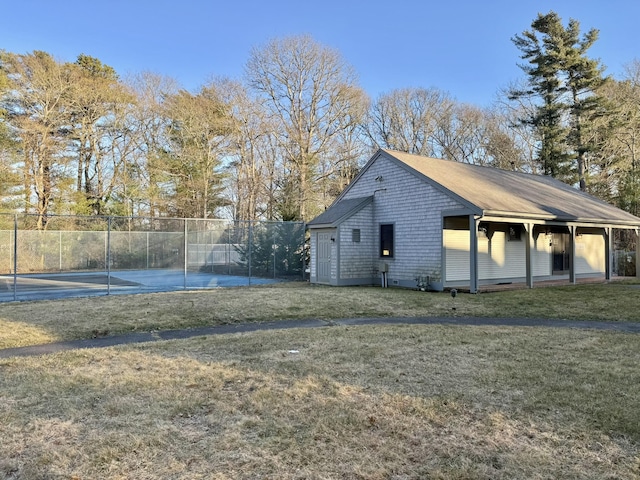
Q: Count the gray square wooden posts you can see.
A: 5